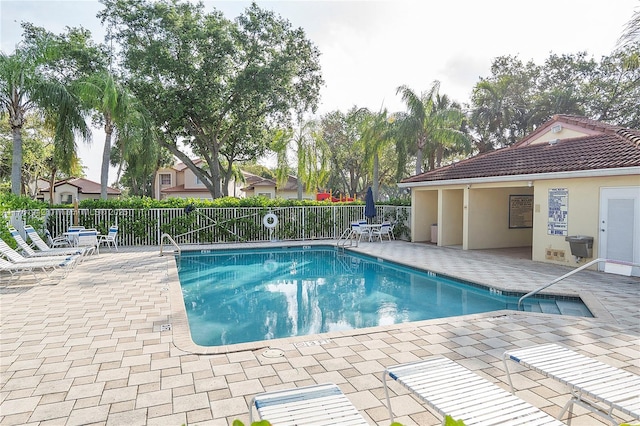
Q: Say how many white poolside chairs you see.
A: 15